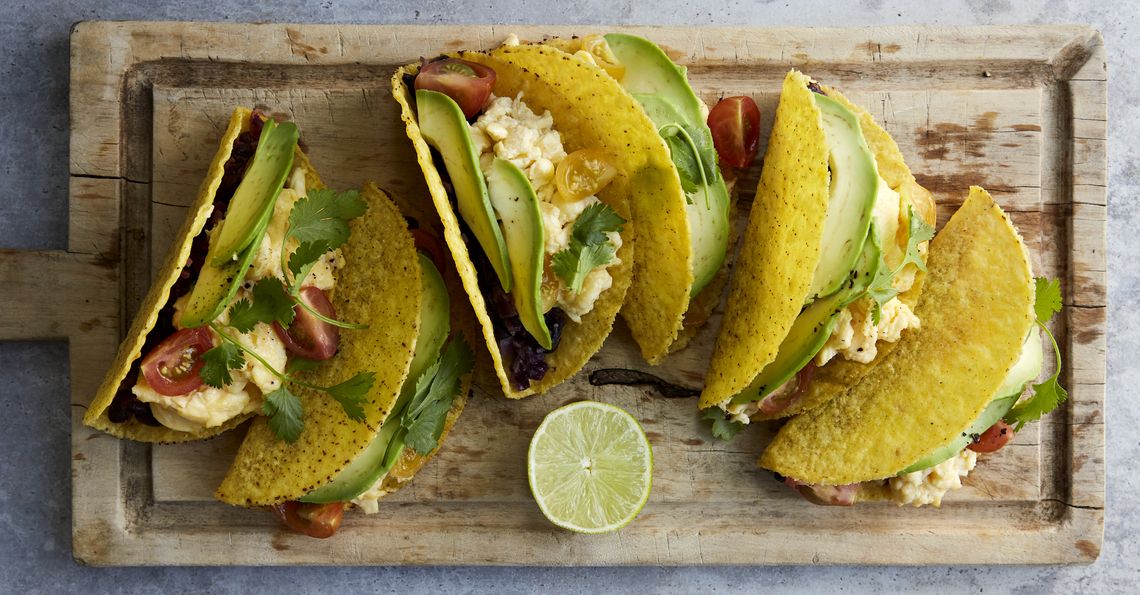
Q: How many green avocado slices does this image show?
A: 12